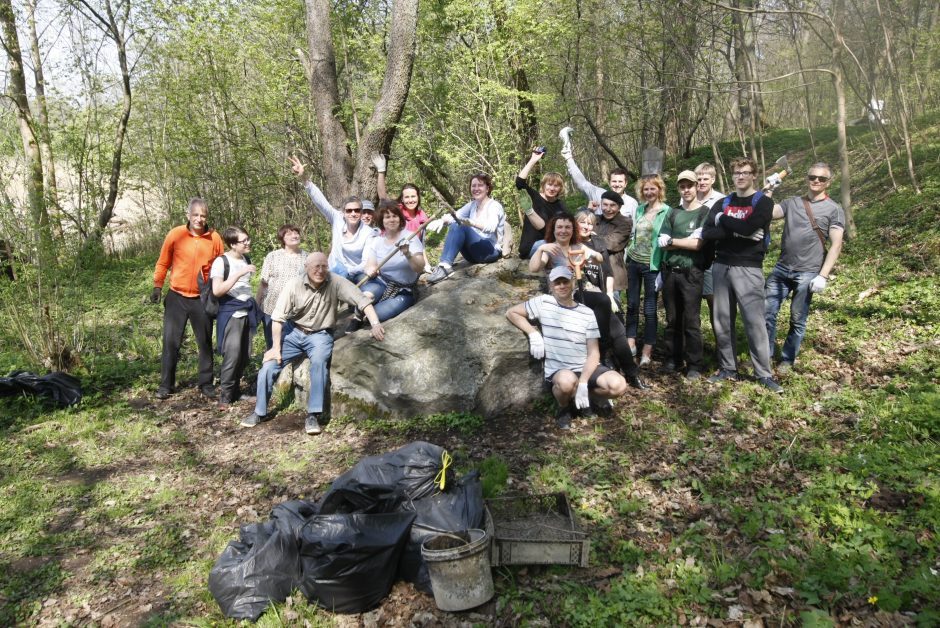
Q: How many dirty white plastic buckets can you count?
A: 1